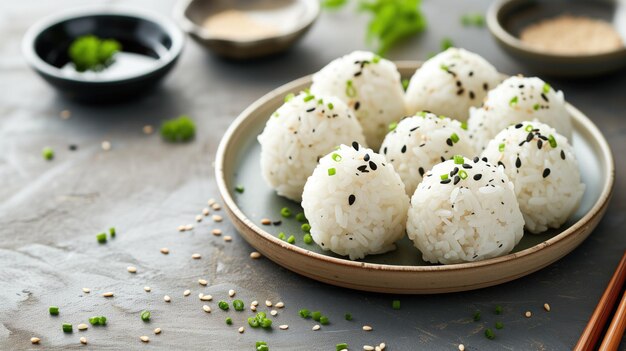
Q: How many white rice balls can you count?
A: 8